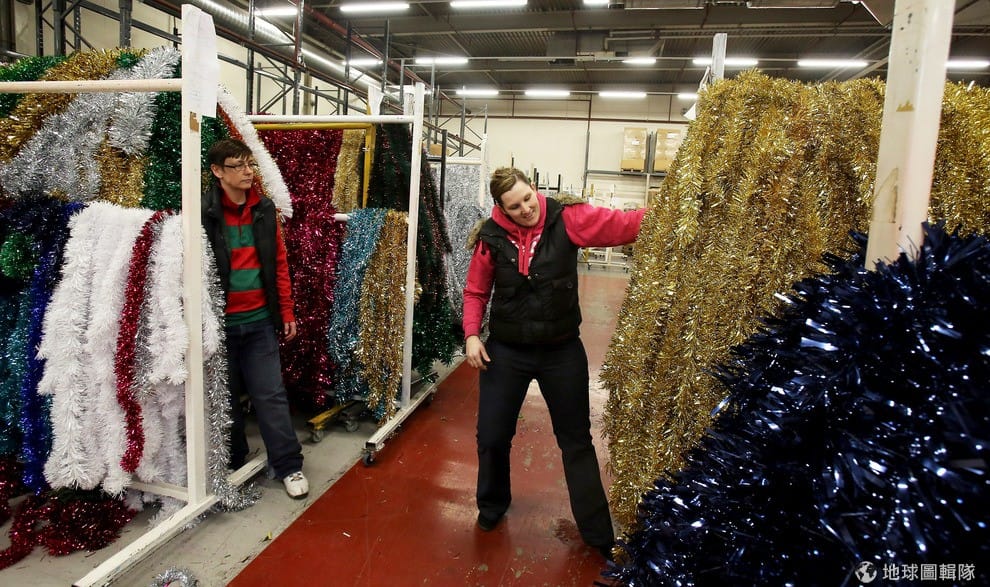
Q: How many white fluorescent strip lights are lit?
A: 14